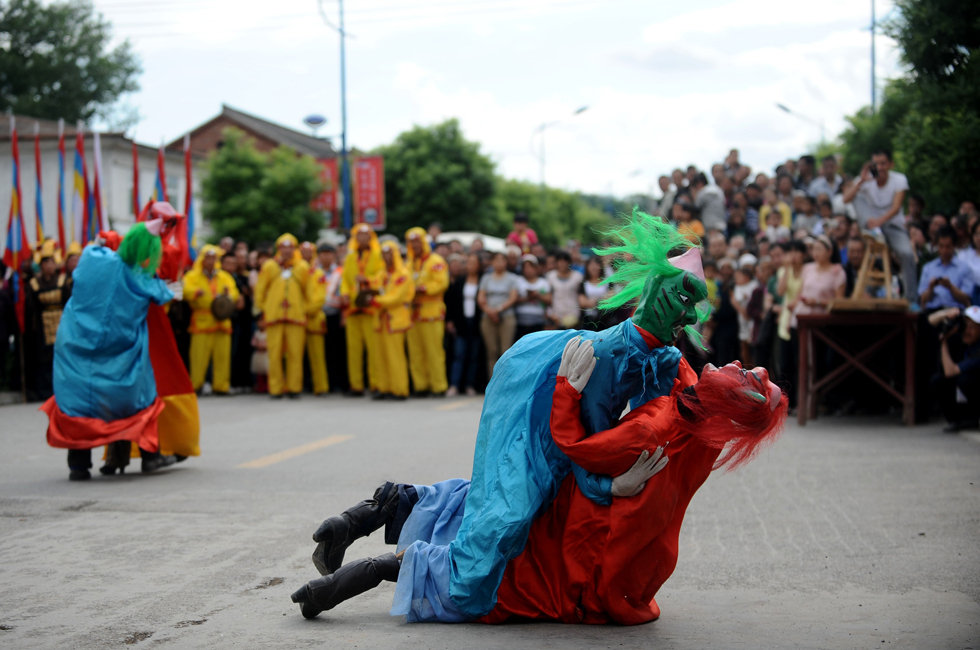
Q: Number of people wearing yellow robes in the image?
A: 6